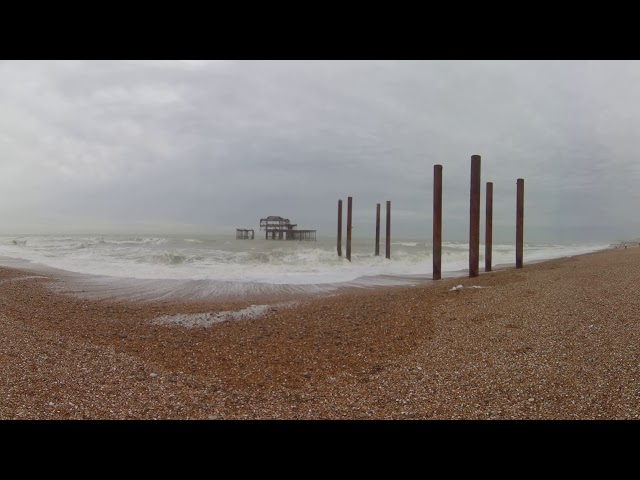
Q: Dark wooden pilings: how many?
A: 8